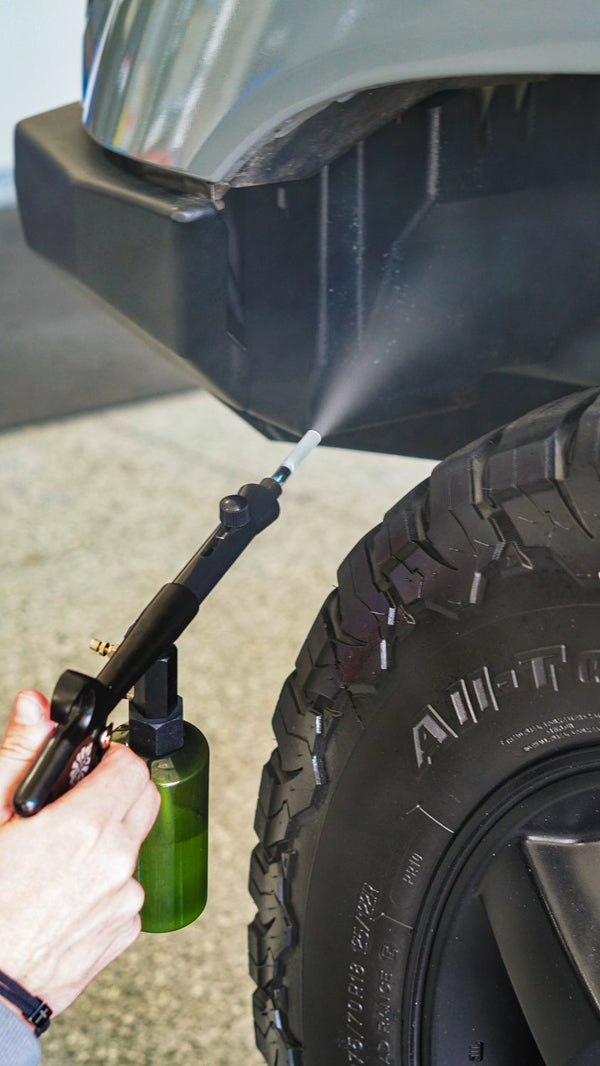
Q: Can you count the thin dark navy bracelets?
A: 1